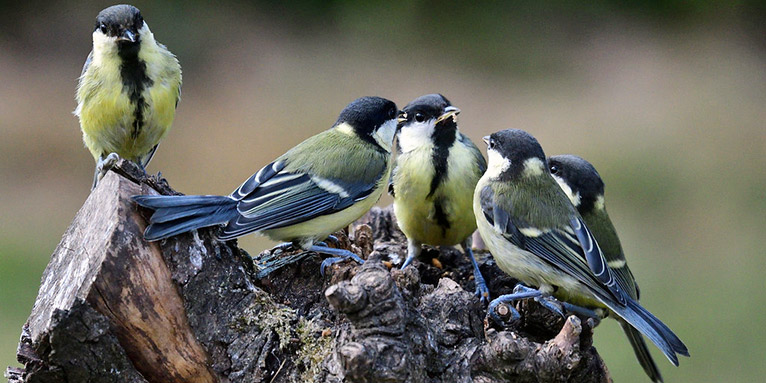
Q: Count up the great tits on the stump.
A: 5